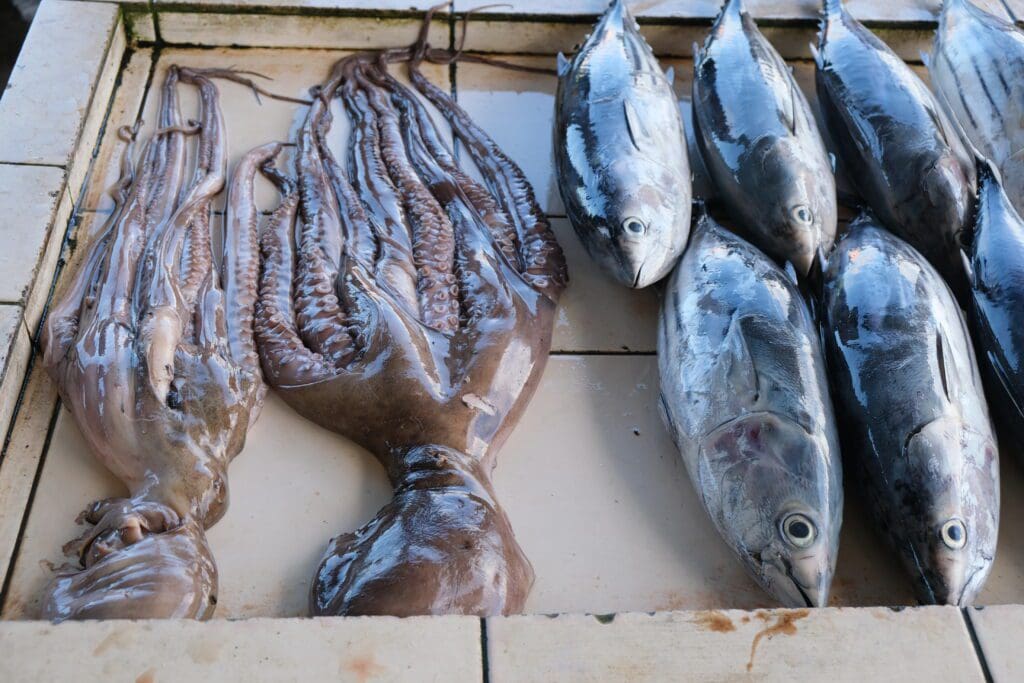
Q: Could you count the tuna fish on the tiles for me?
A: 7